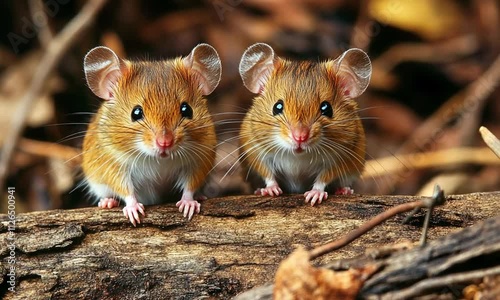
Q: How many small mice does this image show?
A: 2